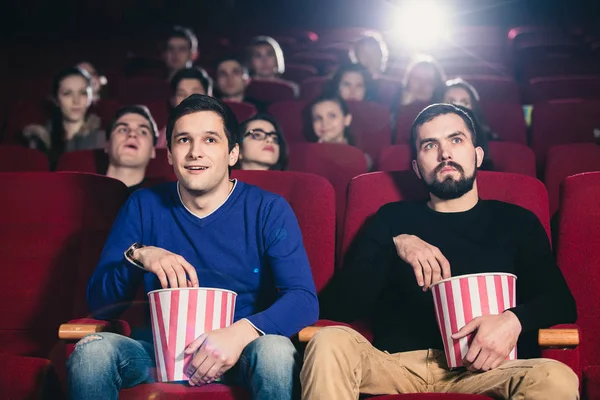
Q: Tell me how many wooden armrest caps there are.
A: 3